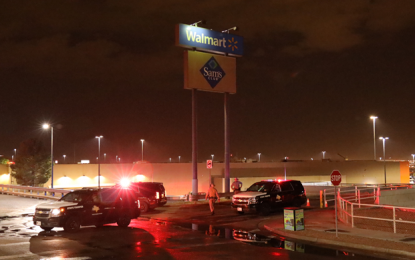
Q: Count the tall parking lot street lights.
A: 5